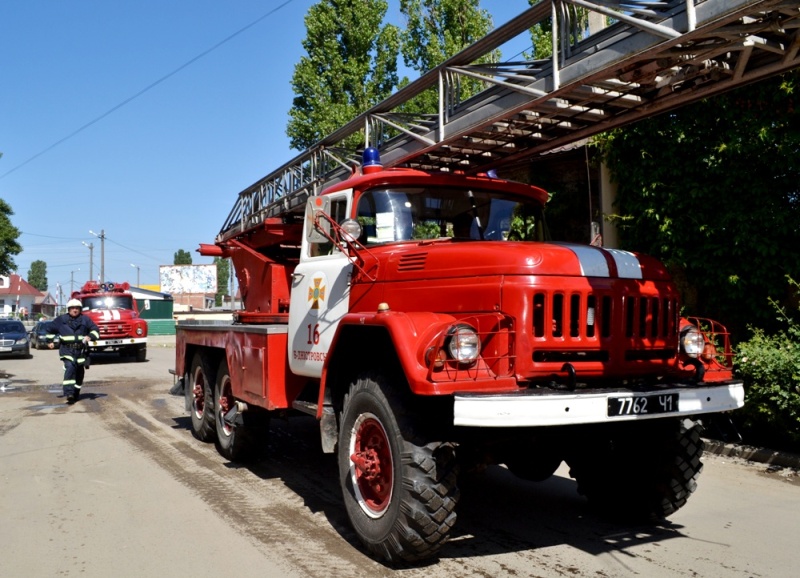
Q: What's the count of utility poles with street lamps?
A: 4